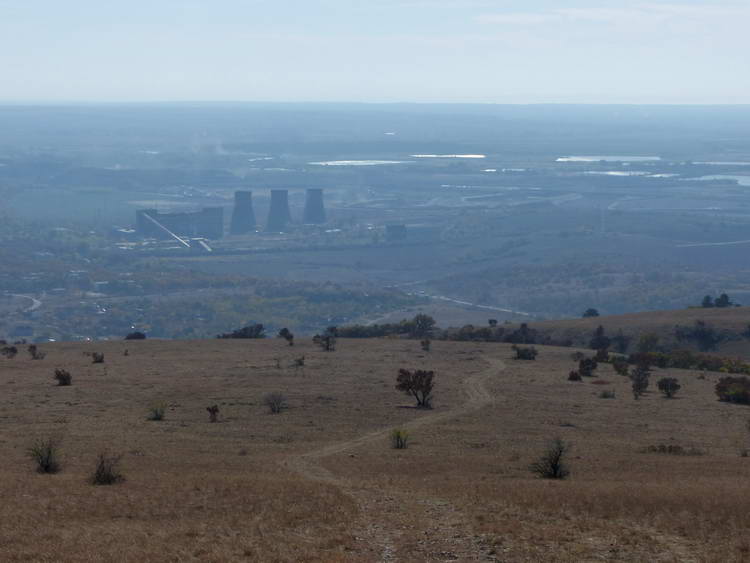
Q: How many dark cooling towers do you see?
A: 3